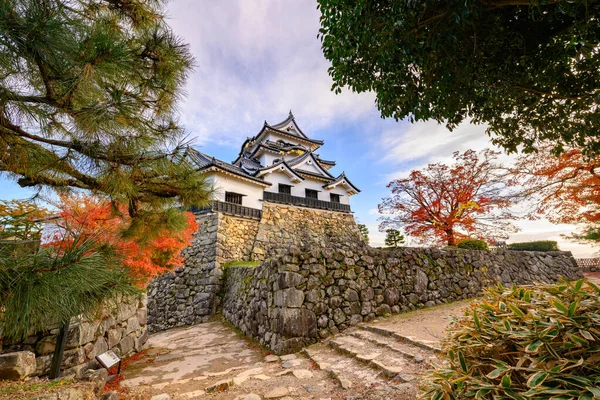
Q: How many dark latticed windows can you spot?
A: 4